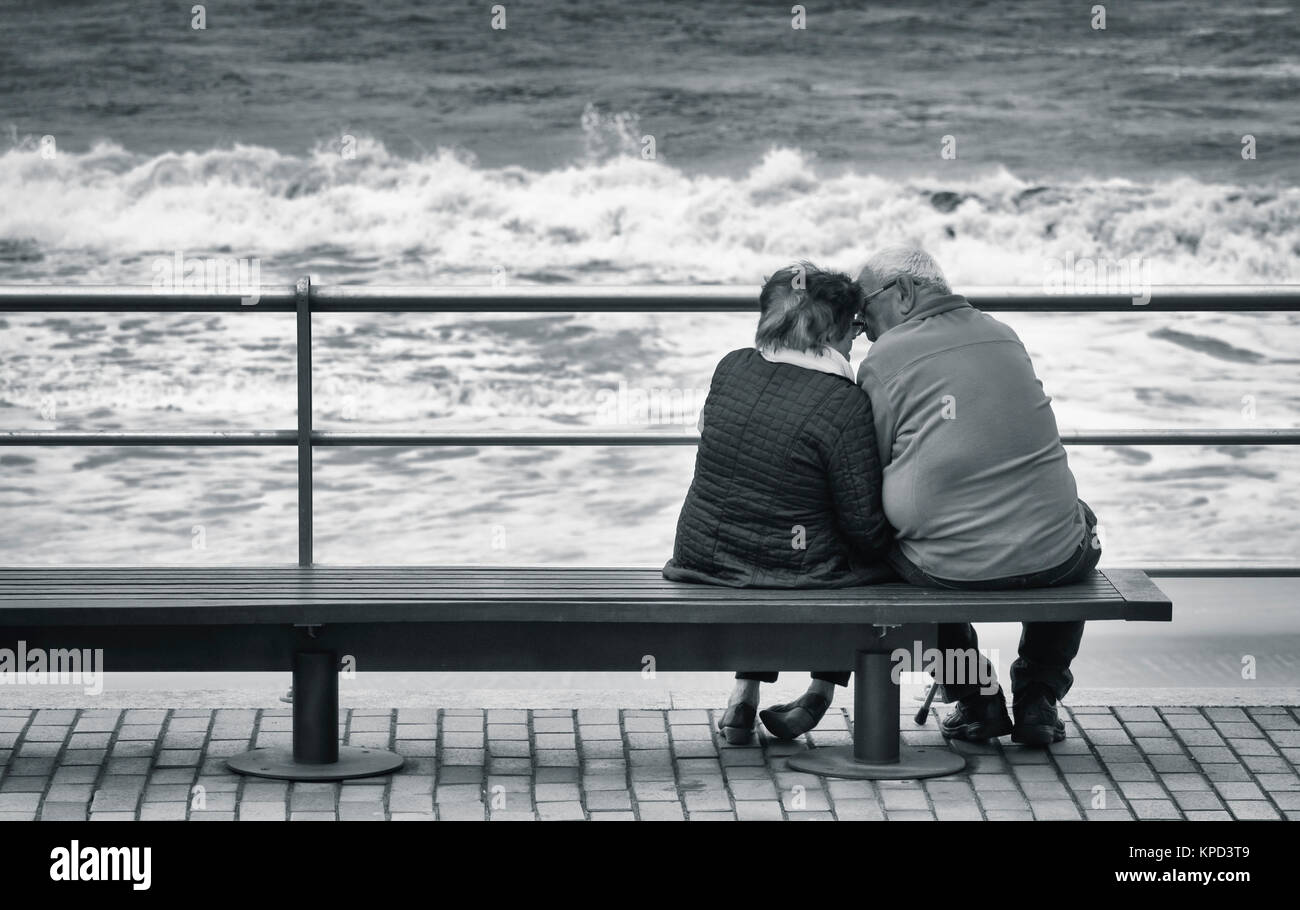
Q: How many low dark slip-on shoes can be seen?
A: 2